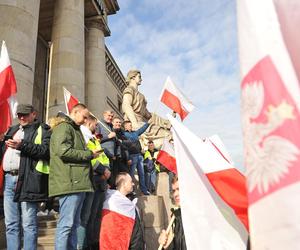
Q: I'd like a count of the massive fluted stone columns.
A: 3